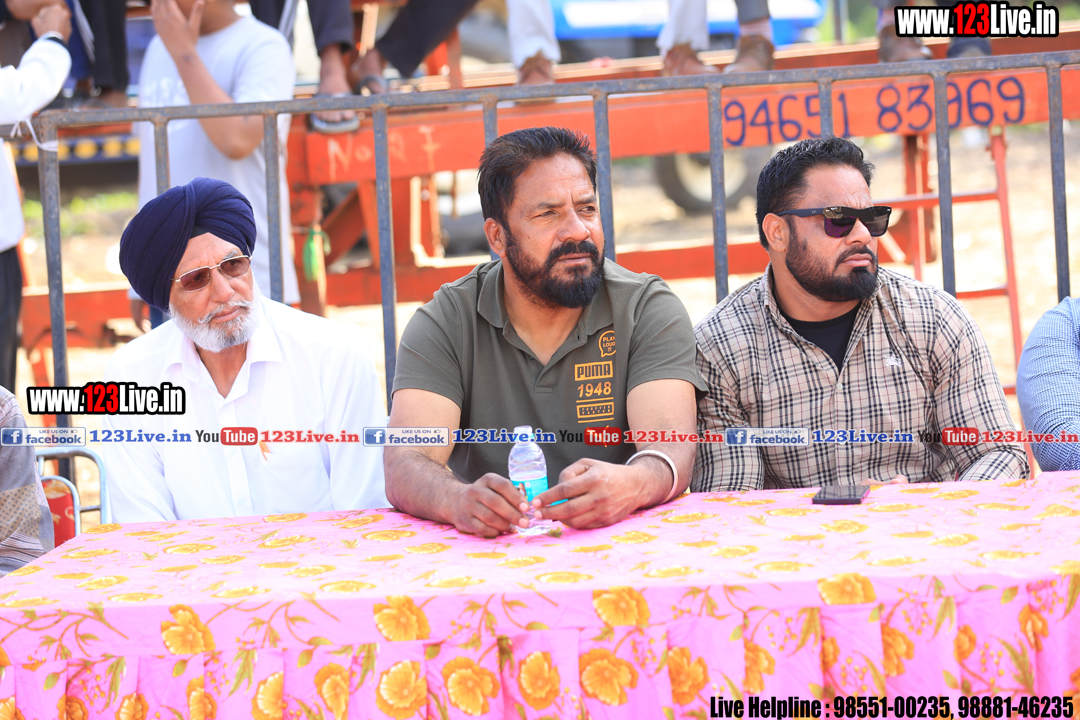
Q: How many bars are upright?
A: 10